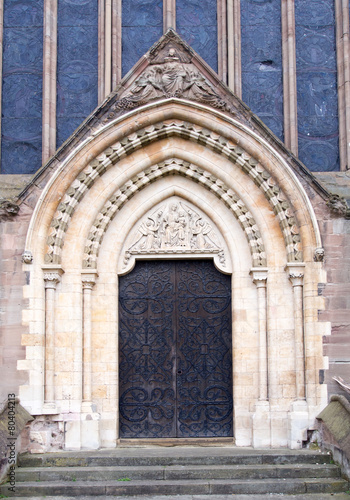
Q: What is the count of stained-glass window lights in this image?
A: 6